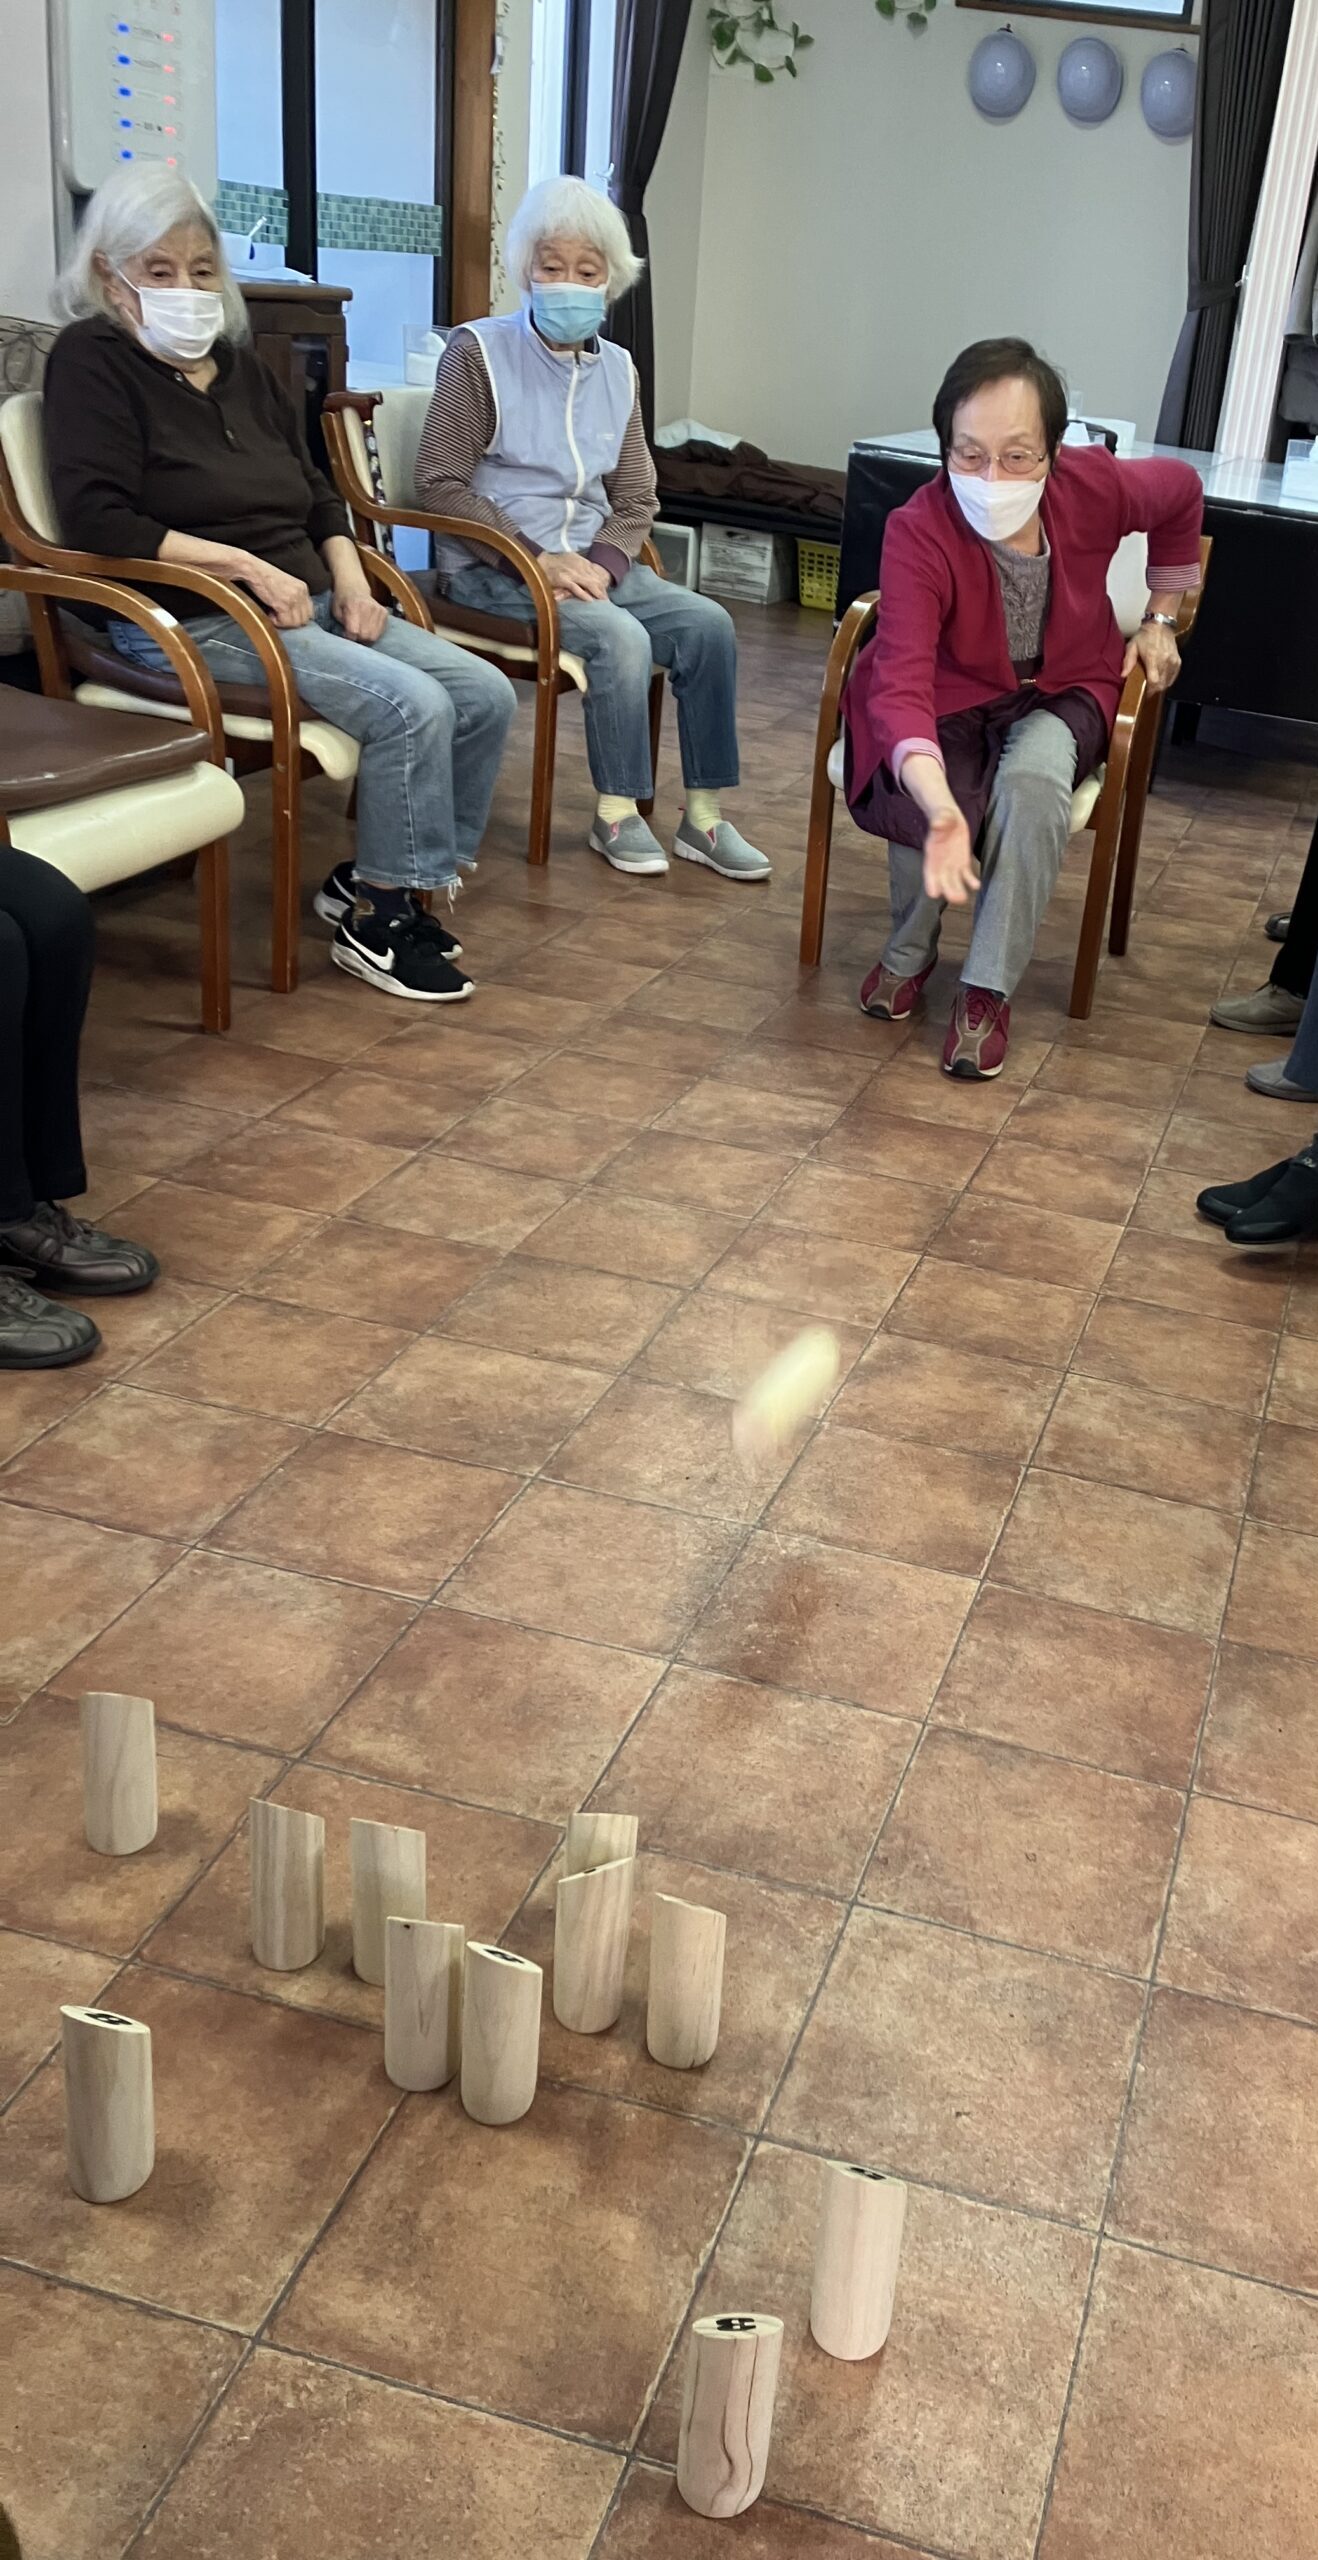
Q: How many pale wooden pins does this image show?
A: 11